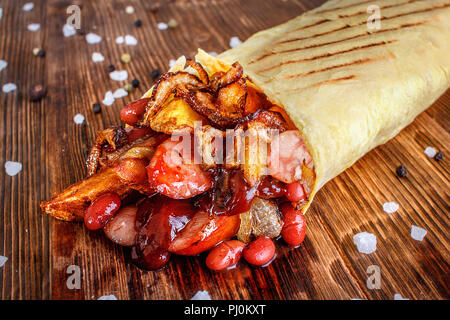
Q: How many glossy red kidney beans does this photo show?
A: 6